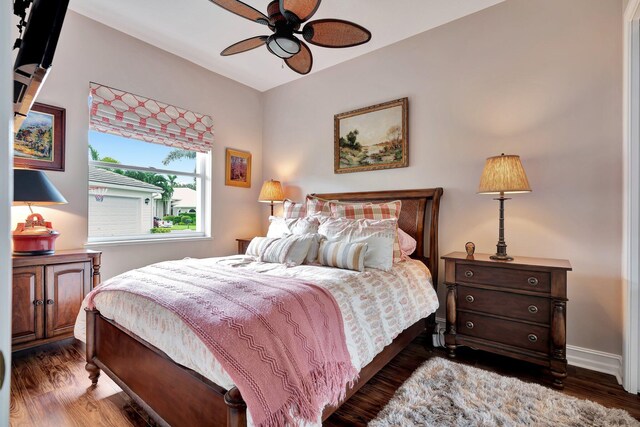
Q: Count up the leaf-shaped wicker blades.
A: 5